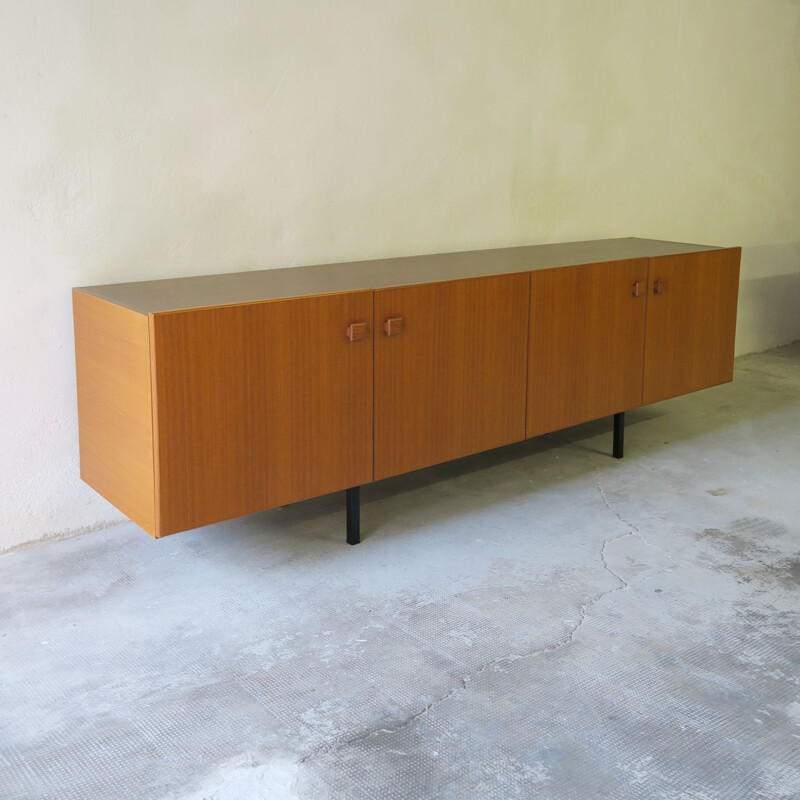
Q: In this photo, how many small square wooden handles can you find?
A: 4